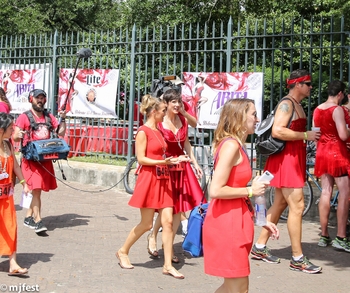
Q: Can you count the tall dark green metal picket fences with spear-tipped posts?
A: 1